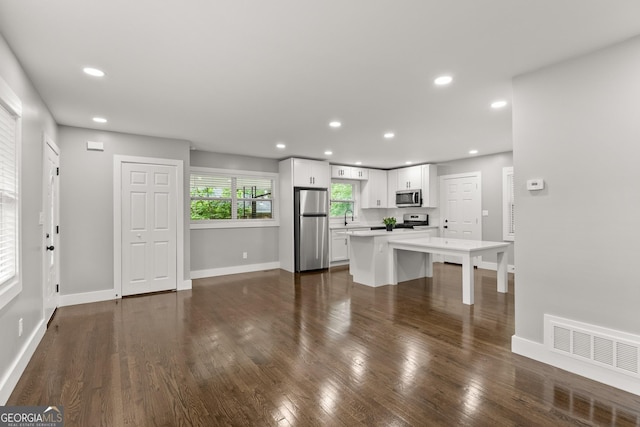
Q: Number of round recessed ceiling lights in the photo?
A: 11